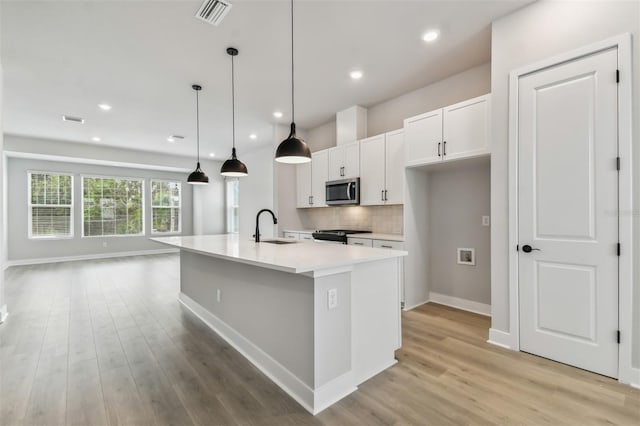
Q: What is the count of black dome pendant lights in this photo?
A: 3